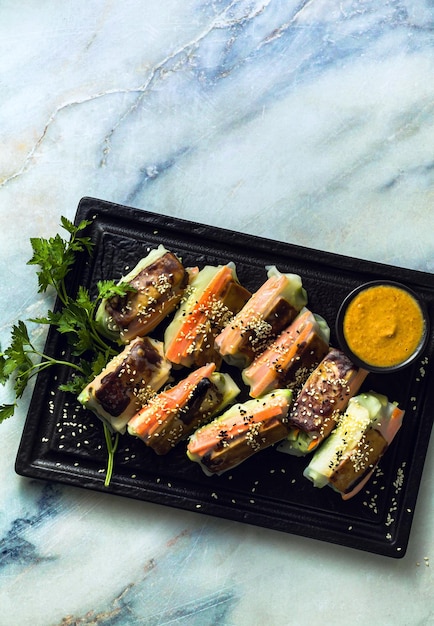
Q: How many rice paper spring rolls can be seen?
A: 9